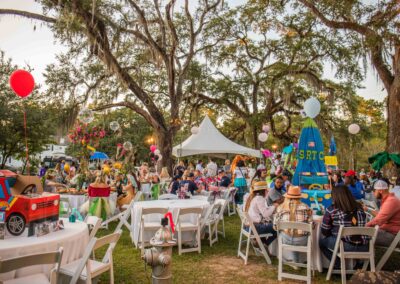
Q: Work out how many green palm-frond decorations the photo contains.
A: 1